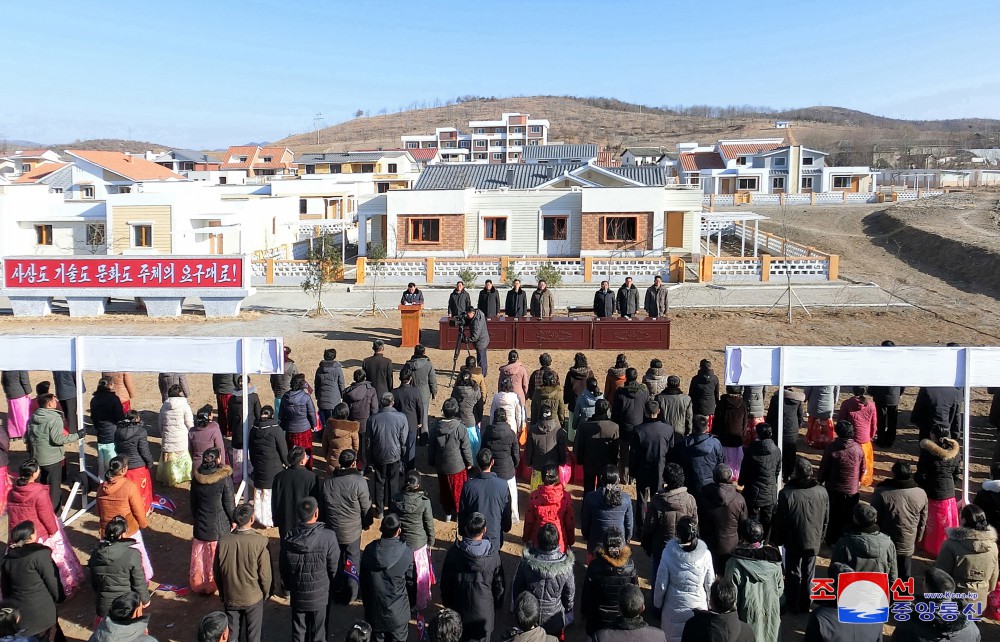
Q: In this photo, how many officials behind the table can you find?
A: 7